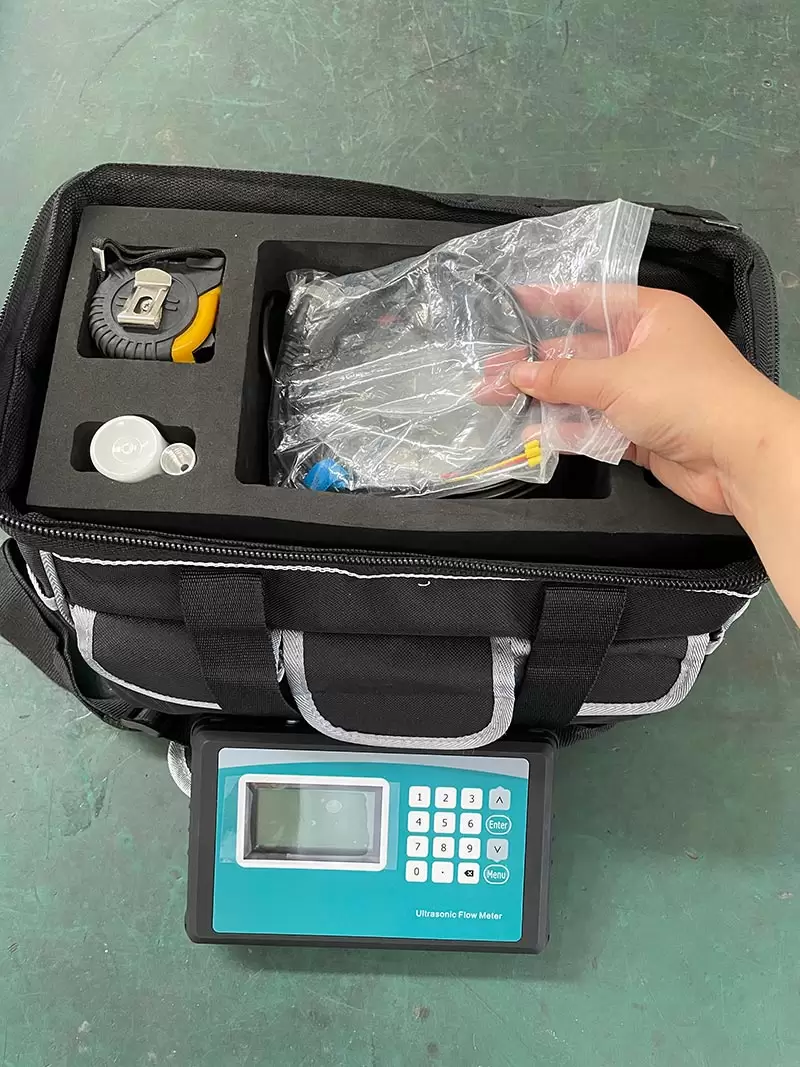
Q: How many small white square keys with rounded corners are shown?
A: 12